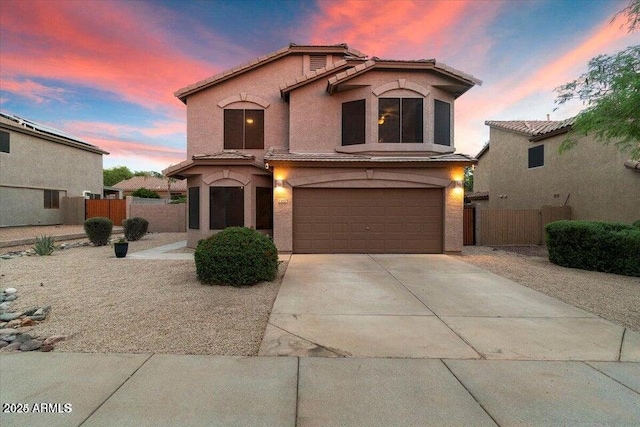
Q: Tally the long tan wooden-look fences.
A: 1